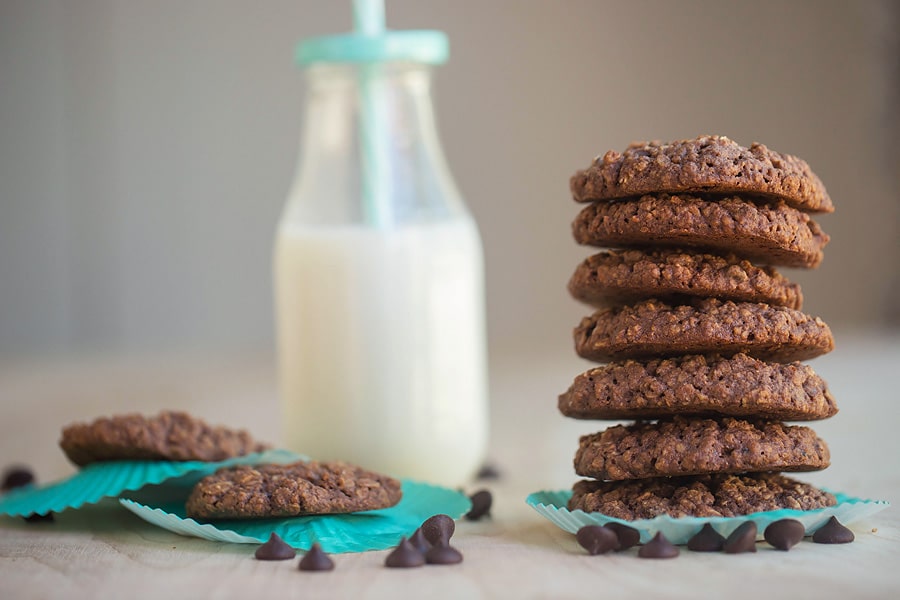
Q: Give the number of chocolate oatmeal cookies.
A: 9